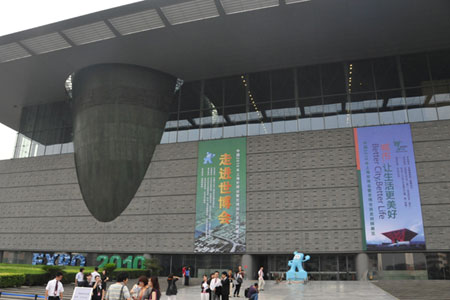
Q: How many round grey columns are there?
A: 2